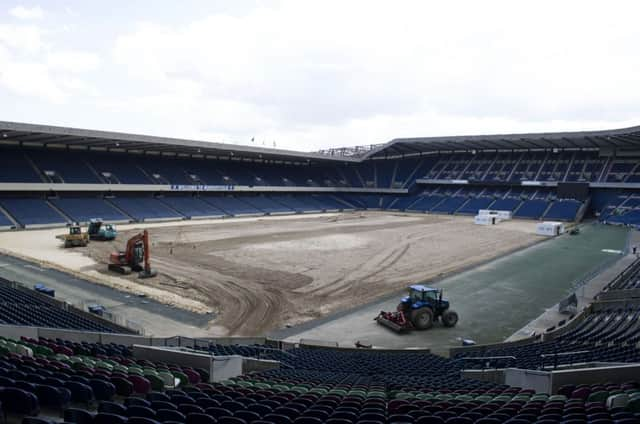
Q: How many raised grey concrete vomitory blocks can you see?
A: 2